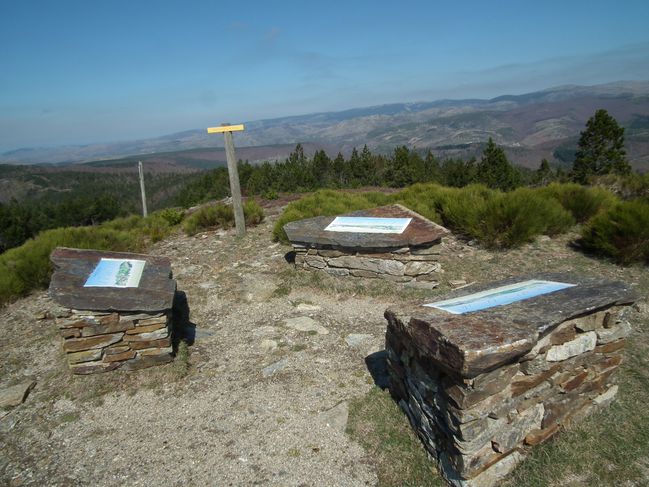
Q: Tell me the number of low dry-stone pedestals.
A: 3